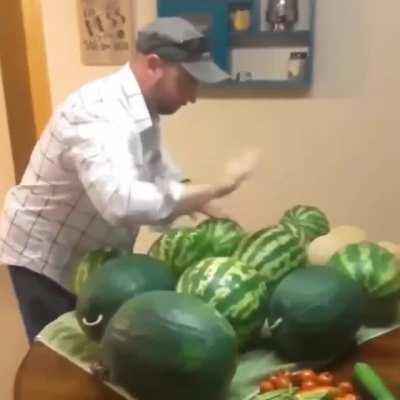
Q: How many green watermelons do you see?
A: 10